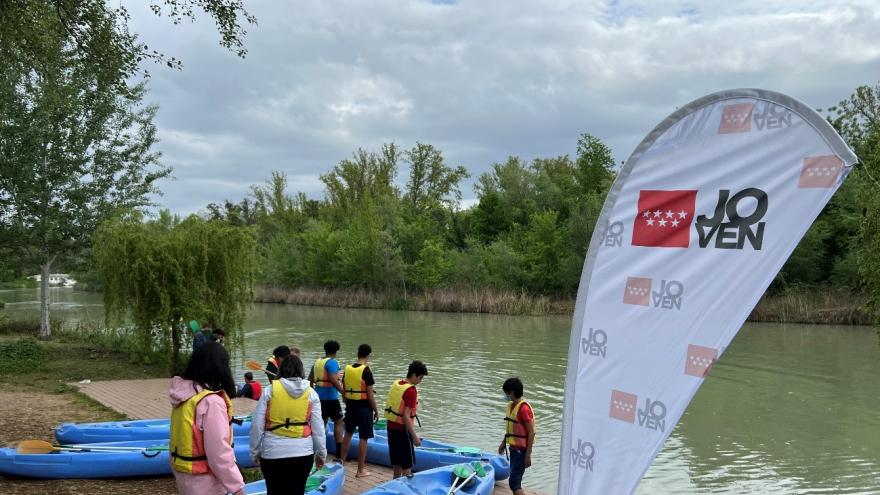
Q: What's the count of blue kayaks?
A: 5